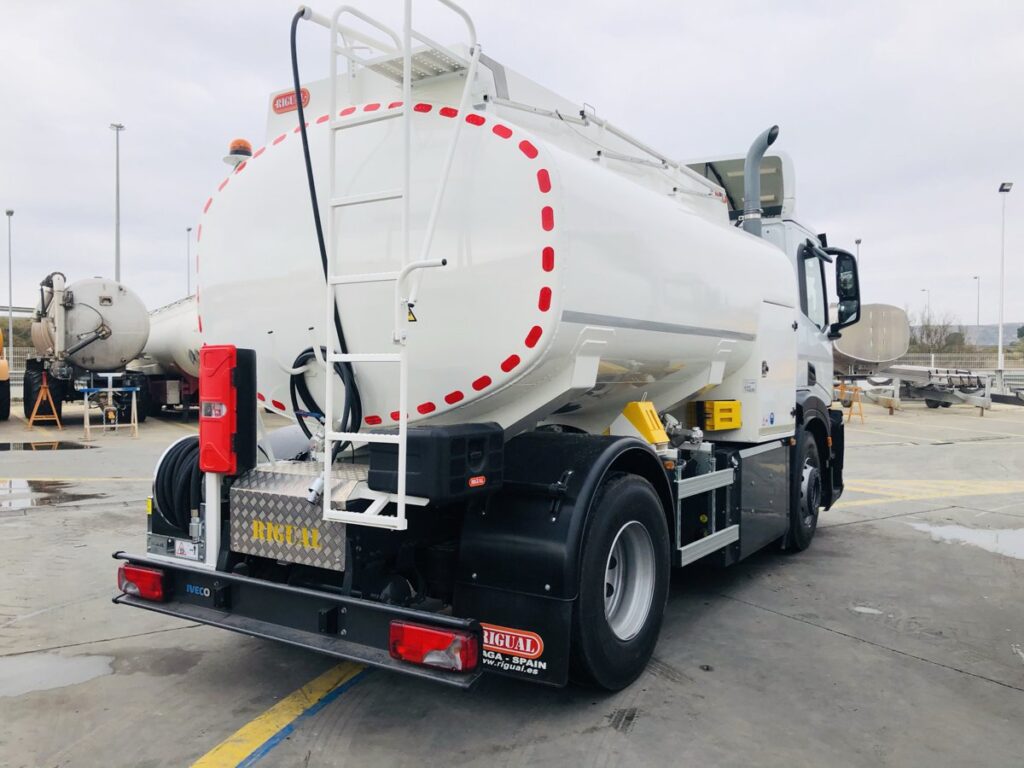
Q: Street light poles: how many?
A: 7